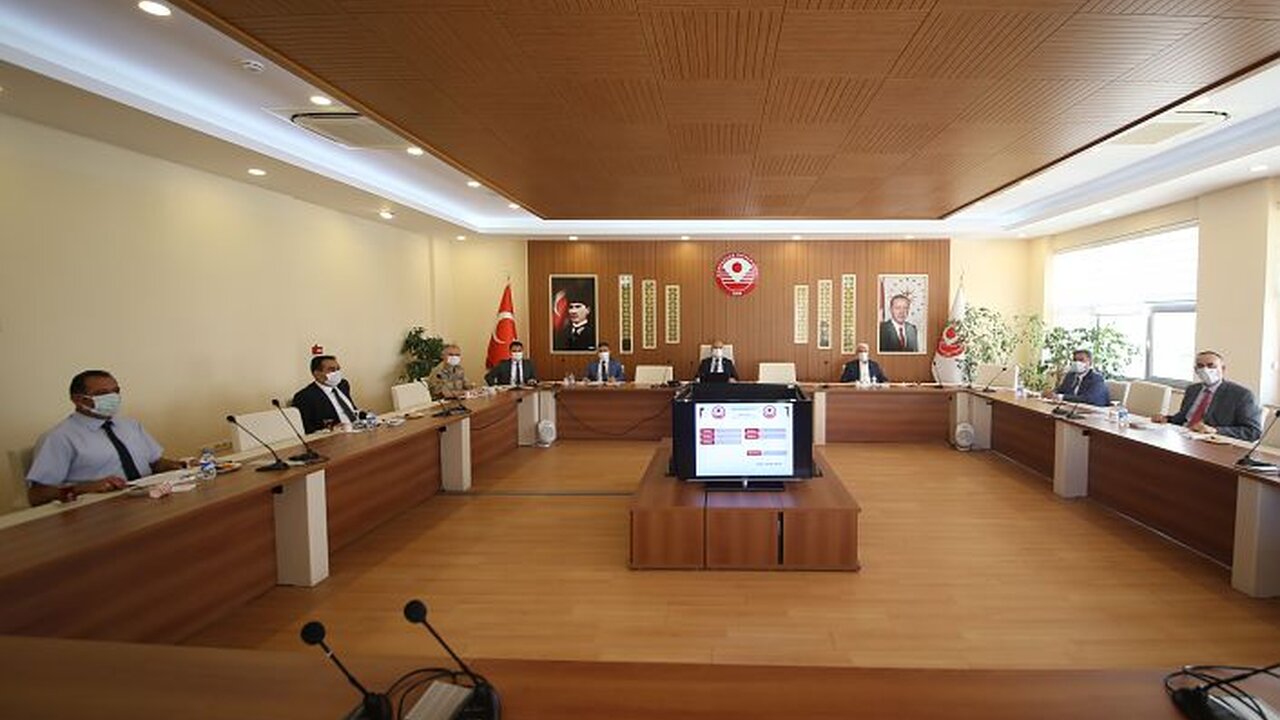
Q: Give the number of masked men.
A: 9